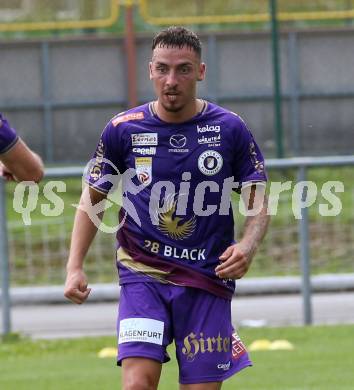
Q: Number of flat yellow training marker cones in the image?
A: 3